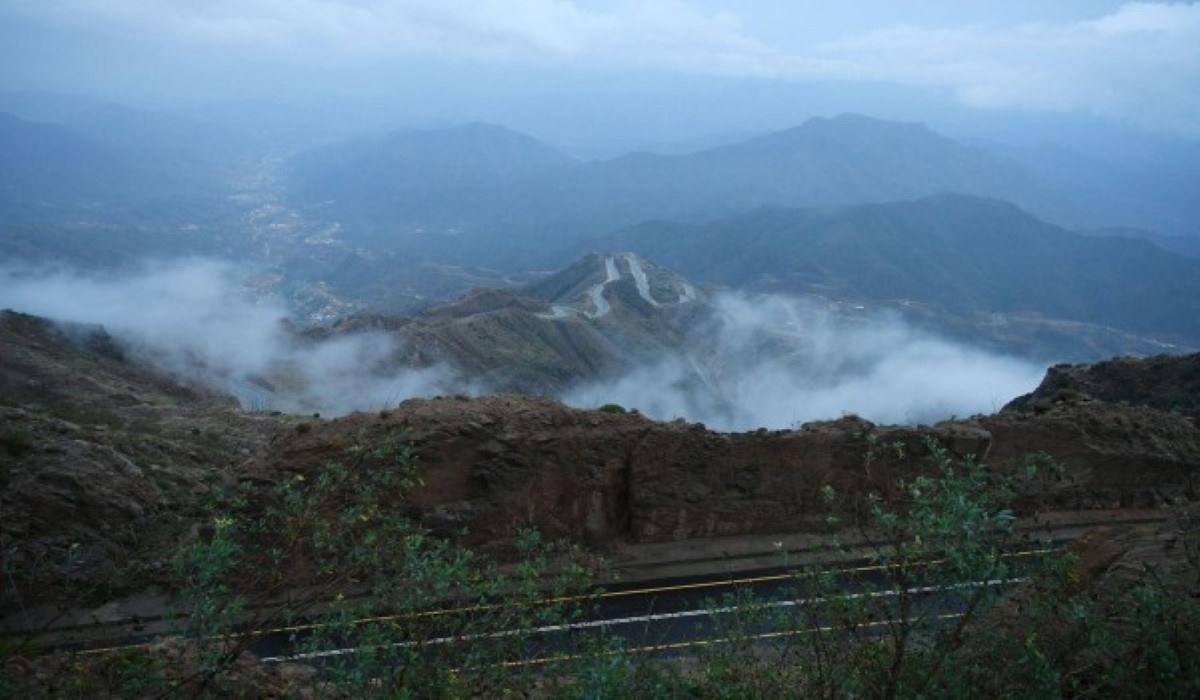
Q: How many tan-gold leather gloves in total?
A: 0